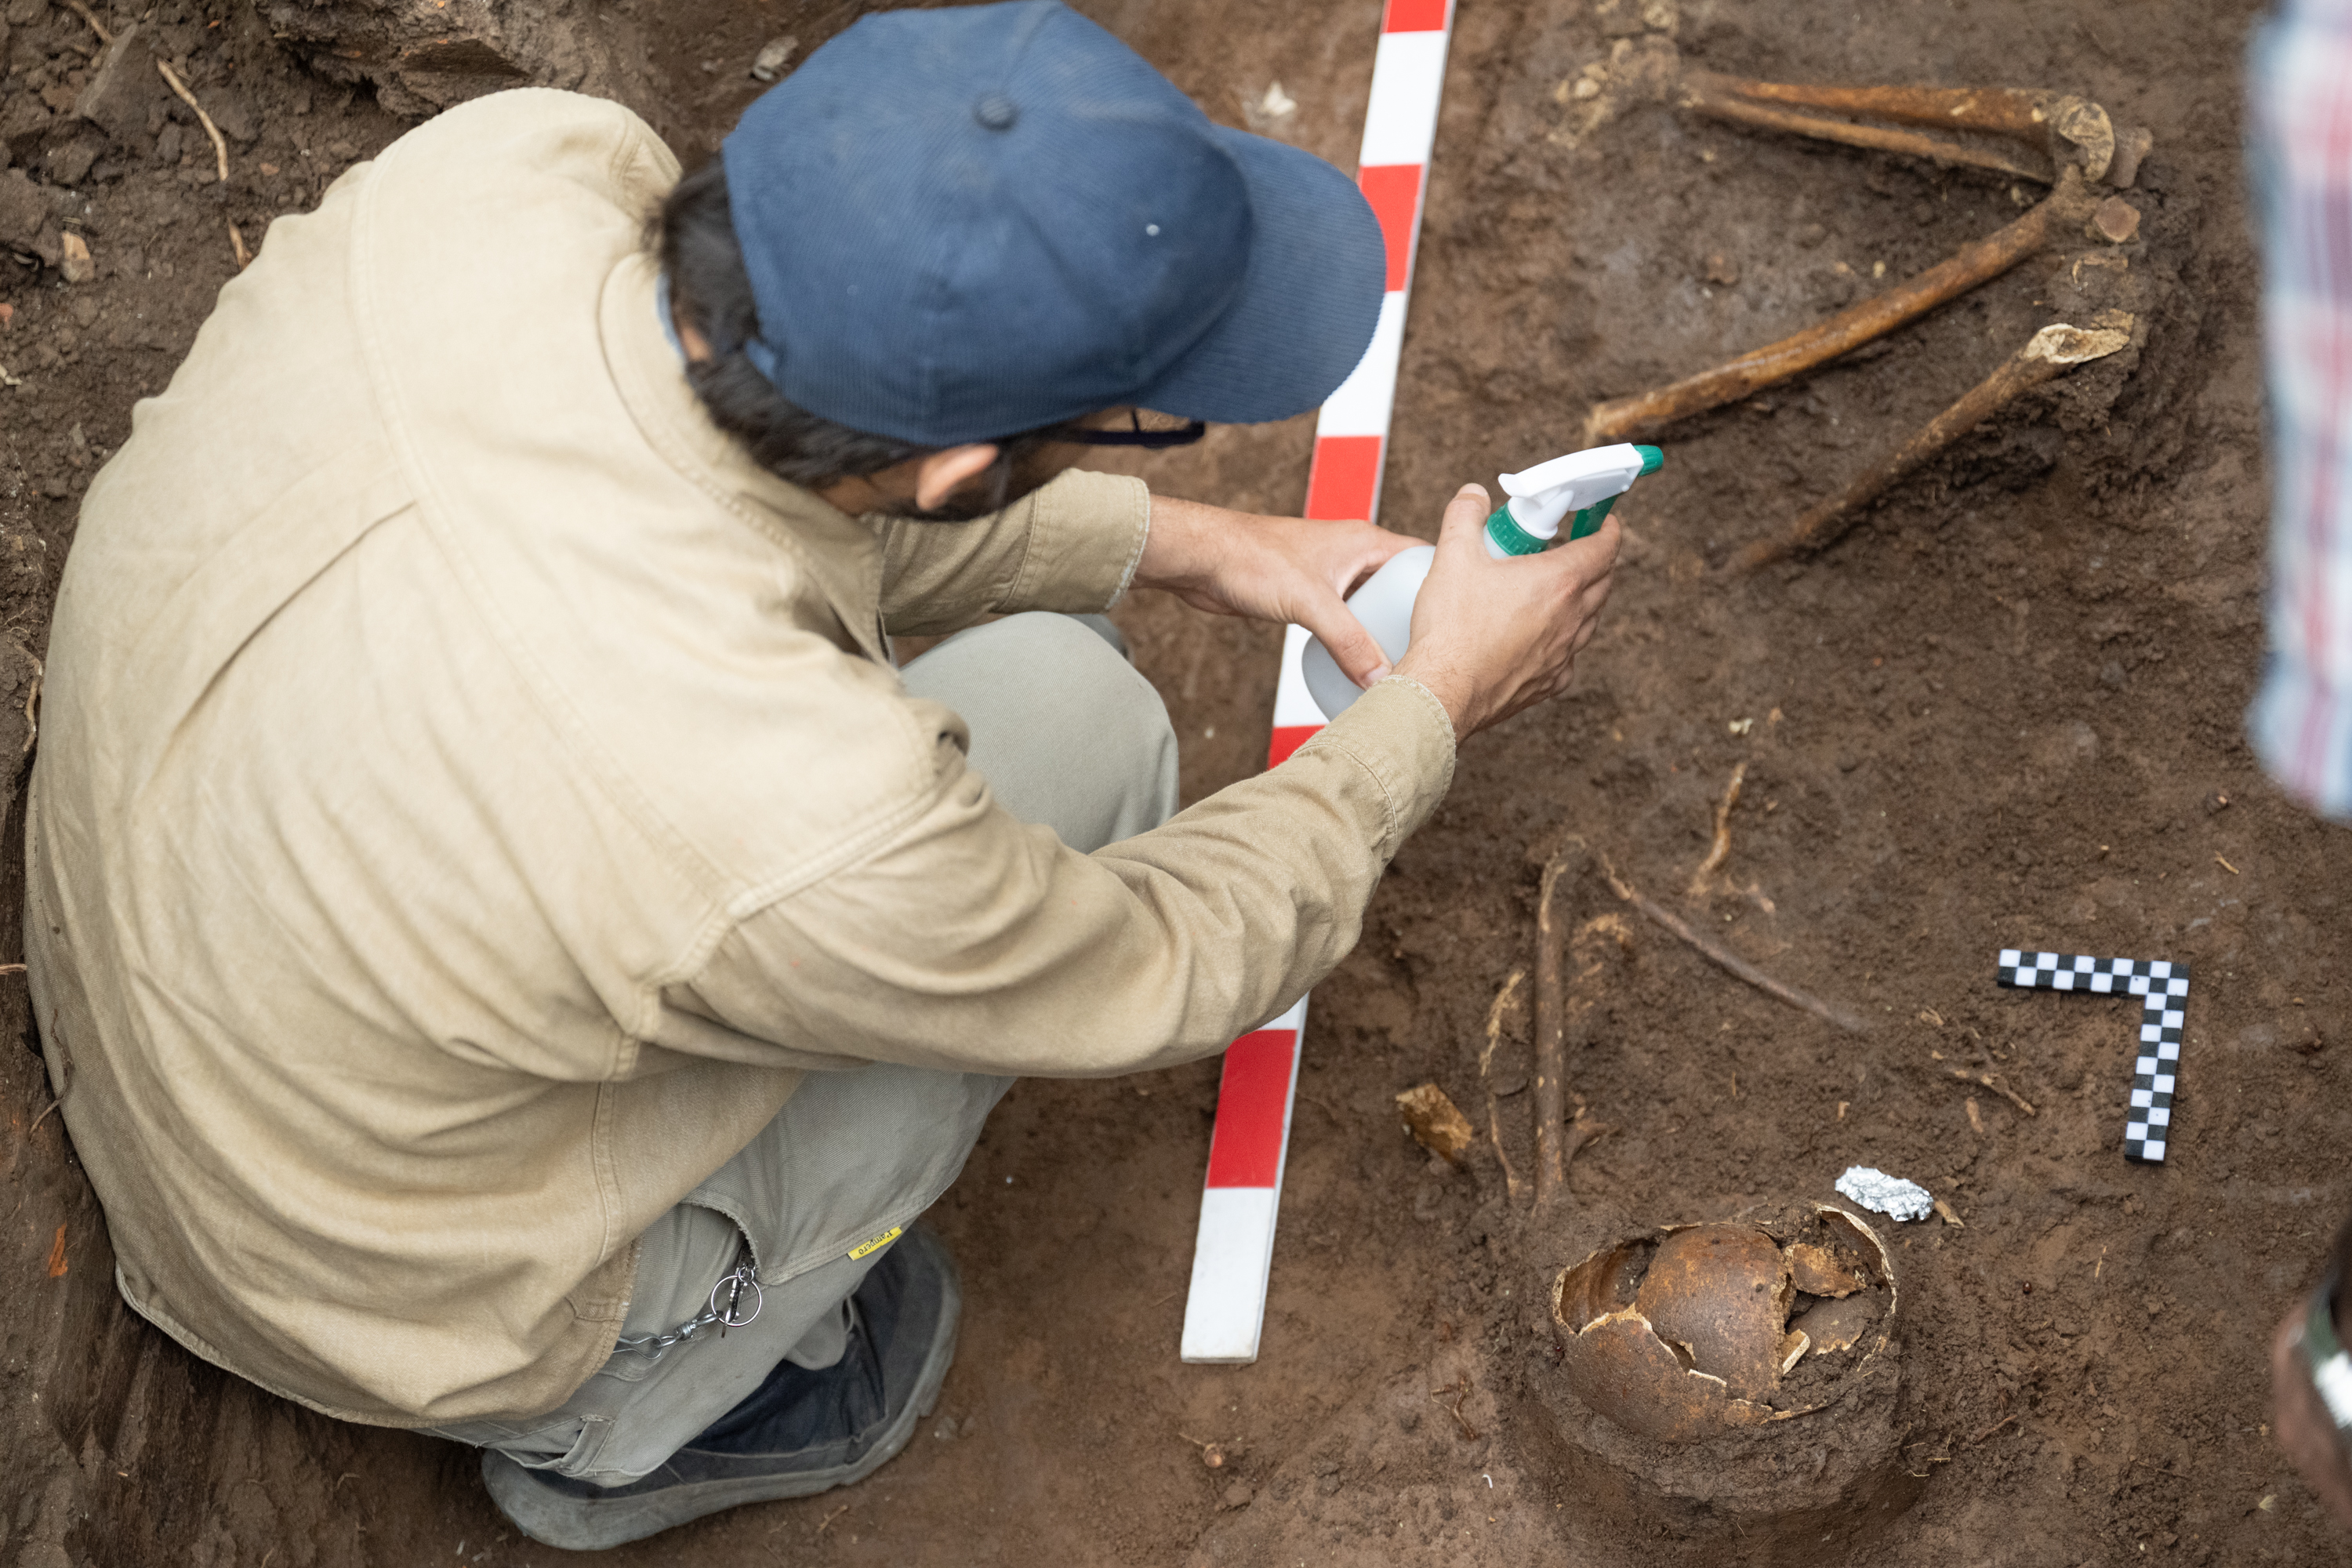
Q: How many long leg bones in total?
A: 4